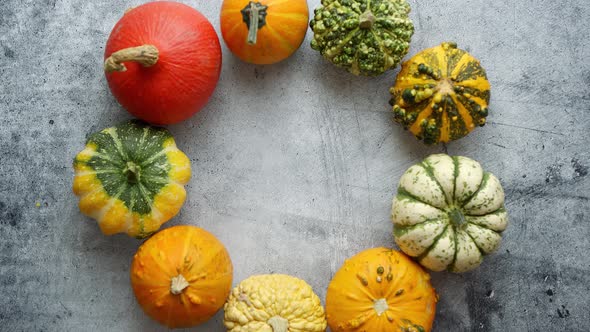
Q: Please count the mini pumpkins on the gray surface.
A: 9